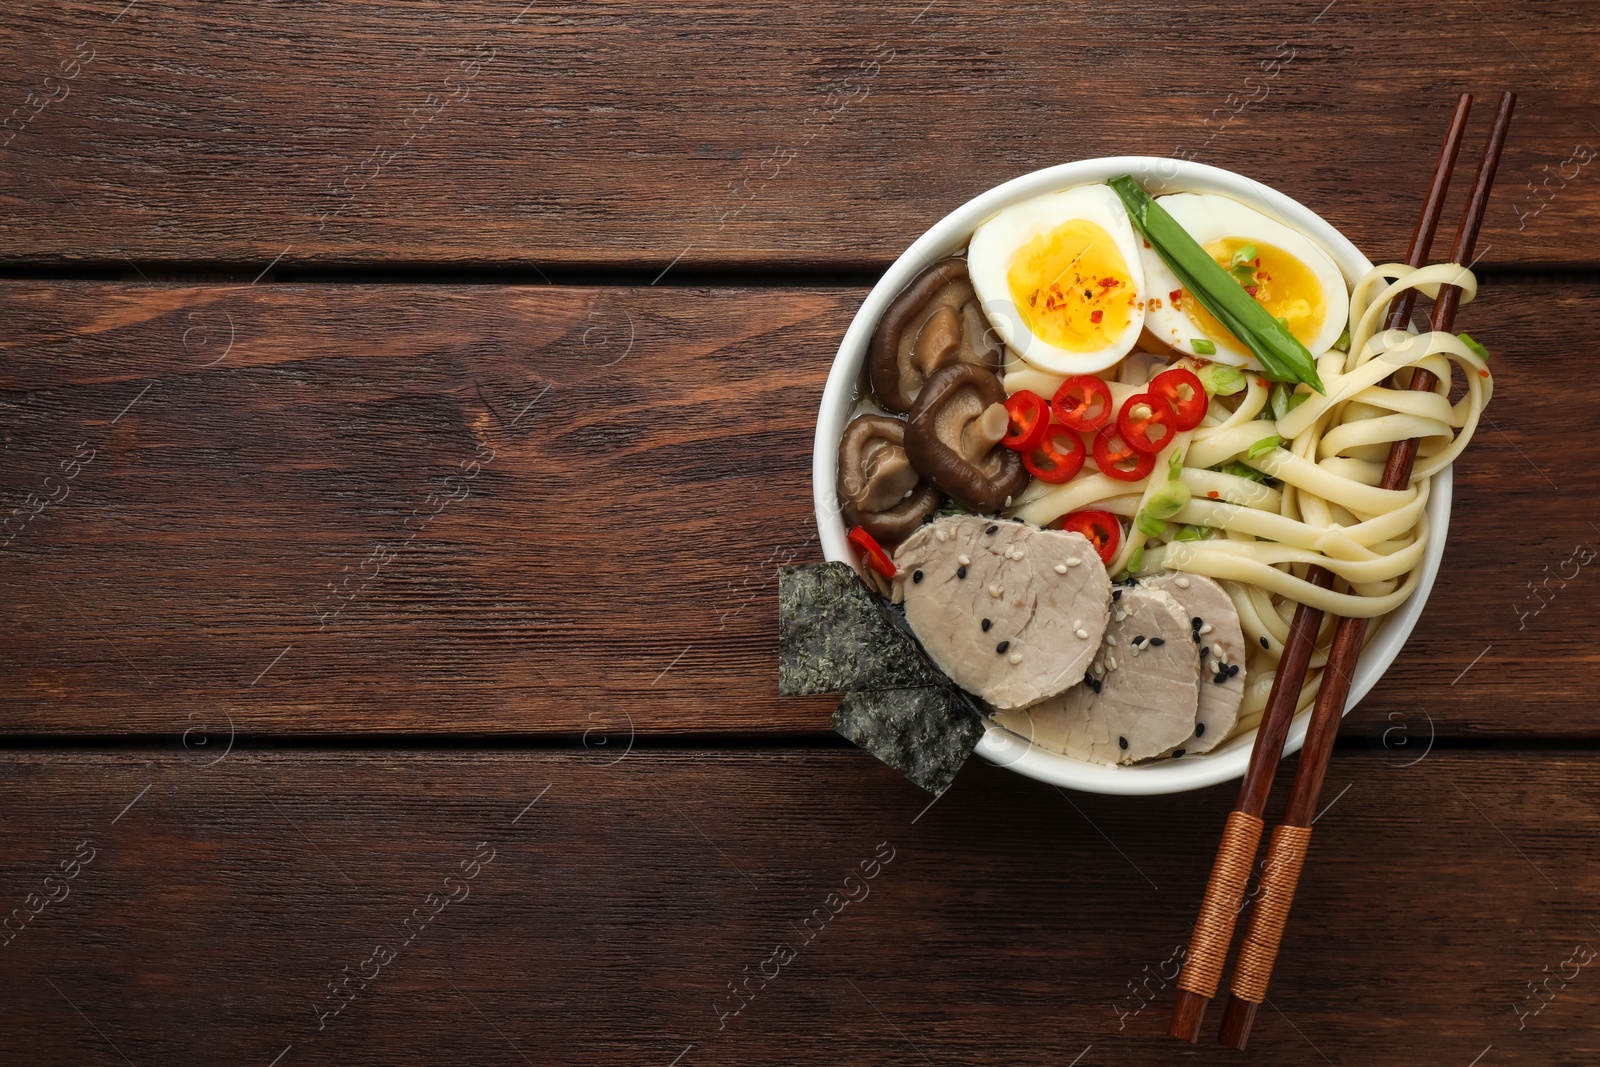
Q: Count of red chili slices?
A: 8